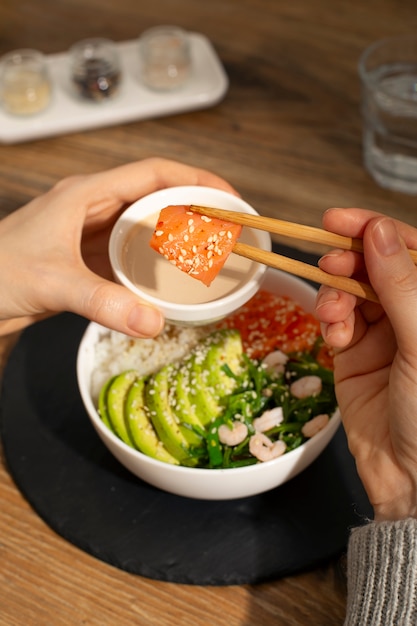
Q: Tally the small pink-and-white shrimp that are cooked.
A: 6